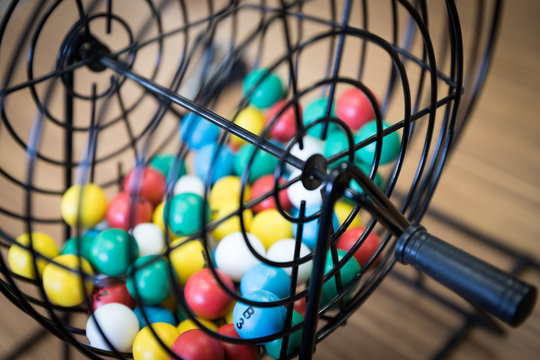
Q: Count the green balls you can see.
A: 13